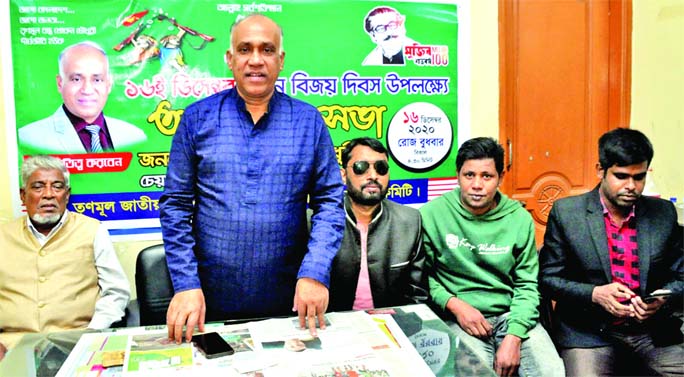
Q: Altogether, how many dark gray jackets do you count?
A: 2